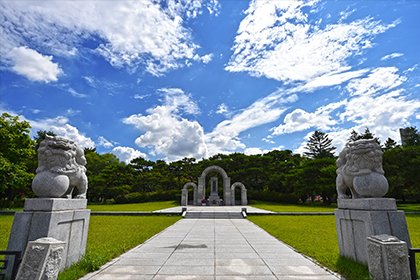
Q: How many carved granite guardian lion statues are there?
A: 2